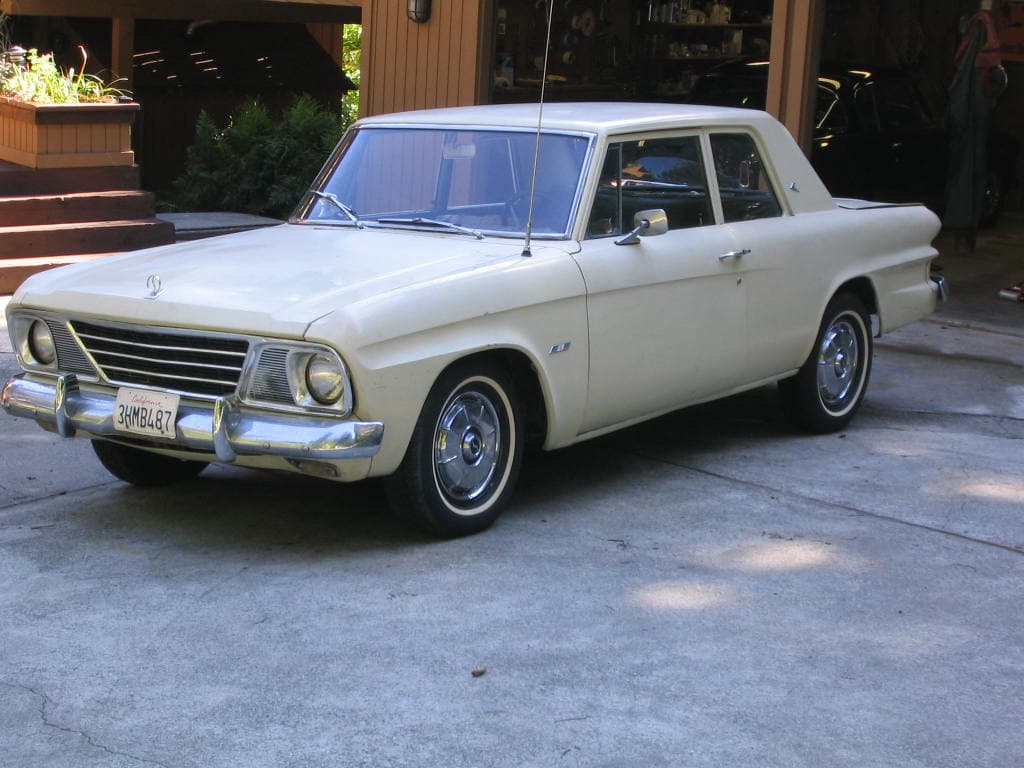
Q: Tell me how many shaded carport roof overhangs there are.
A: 1